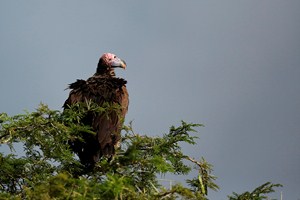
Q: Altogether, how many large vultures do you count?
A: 1